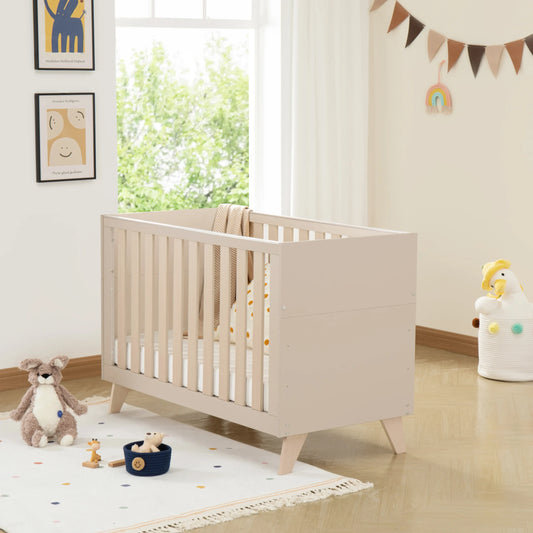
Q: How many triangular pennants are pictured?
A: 9